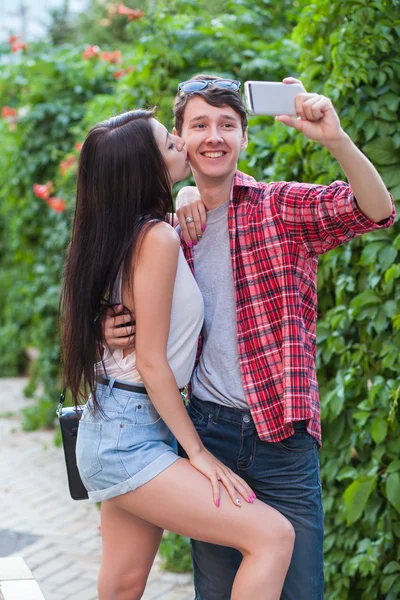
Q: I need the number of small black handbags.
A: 1